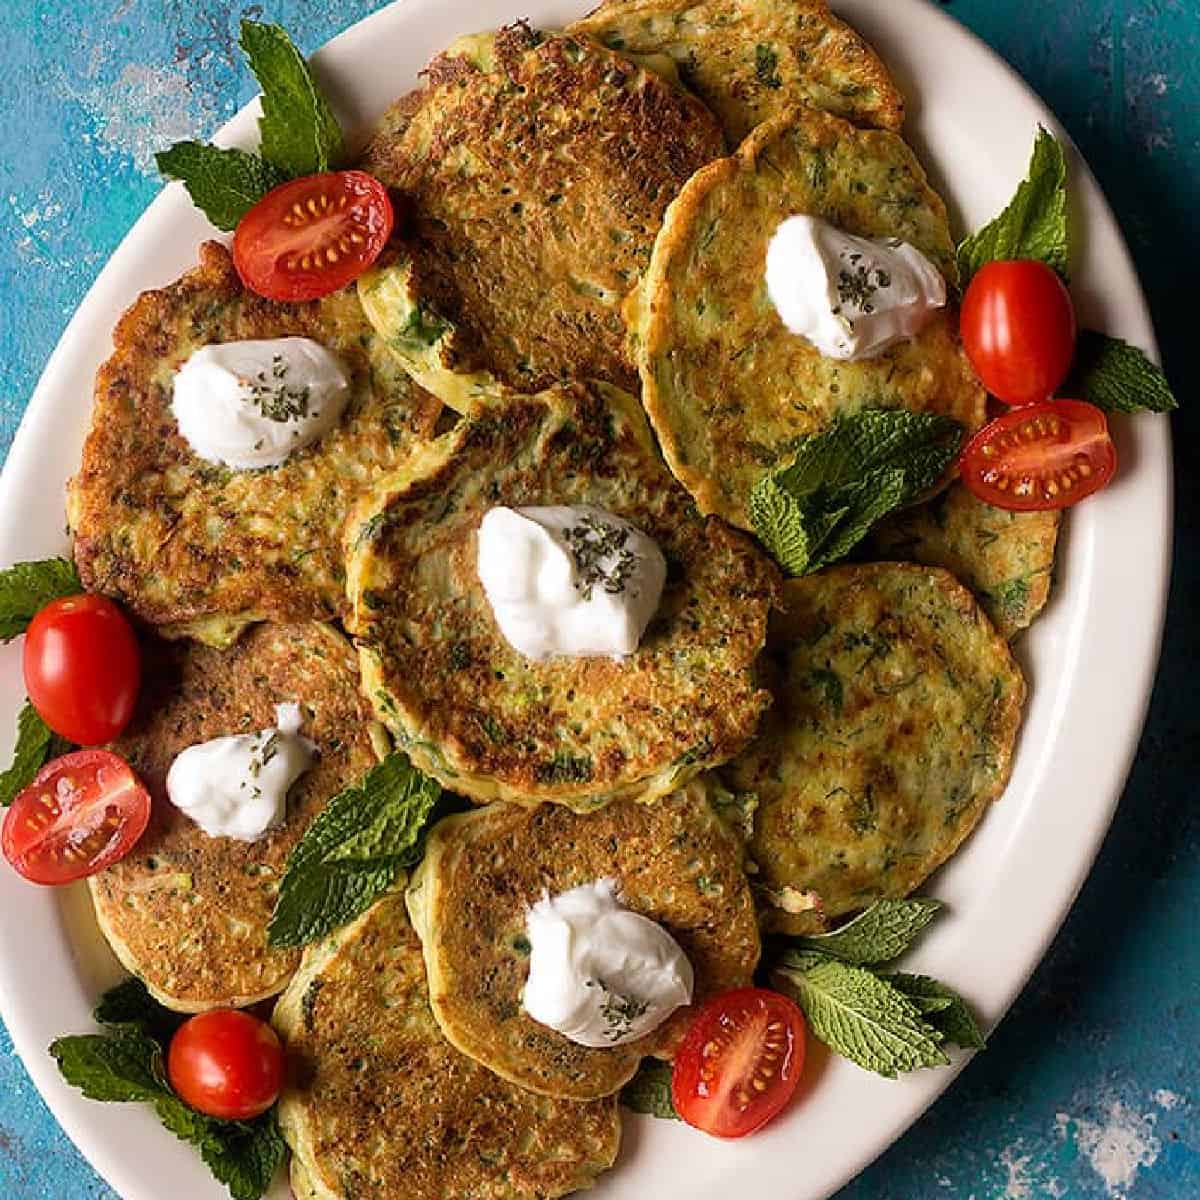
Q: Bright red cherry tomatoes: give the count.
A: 7